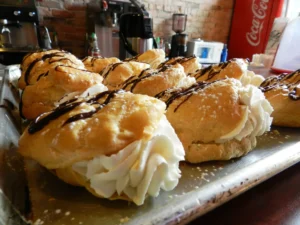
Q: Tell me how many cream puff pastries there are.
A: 11